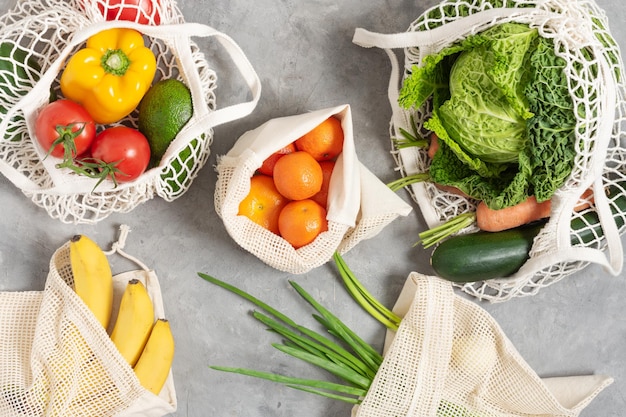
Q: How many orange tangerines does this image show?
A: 6